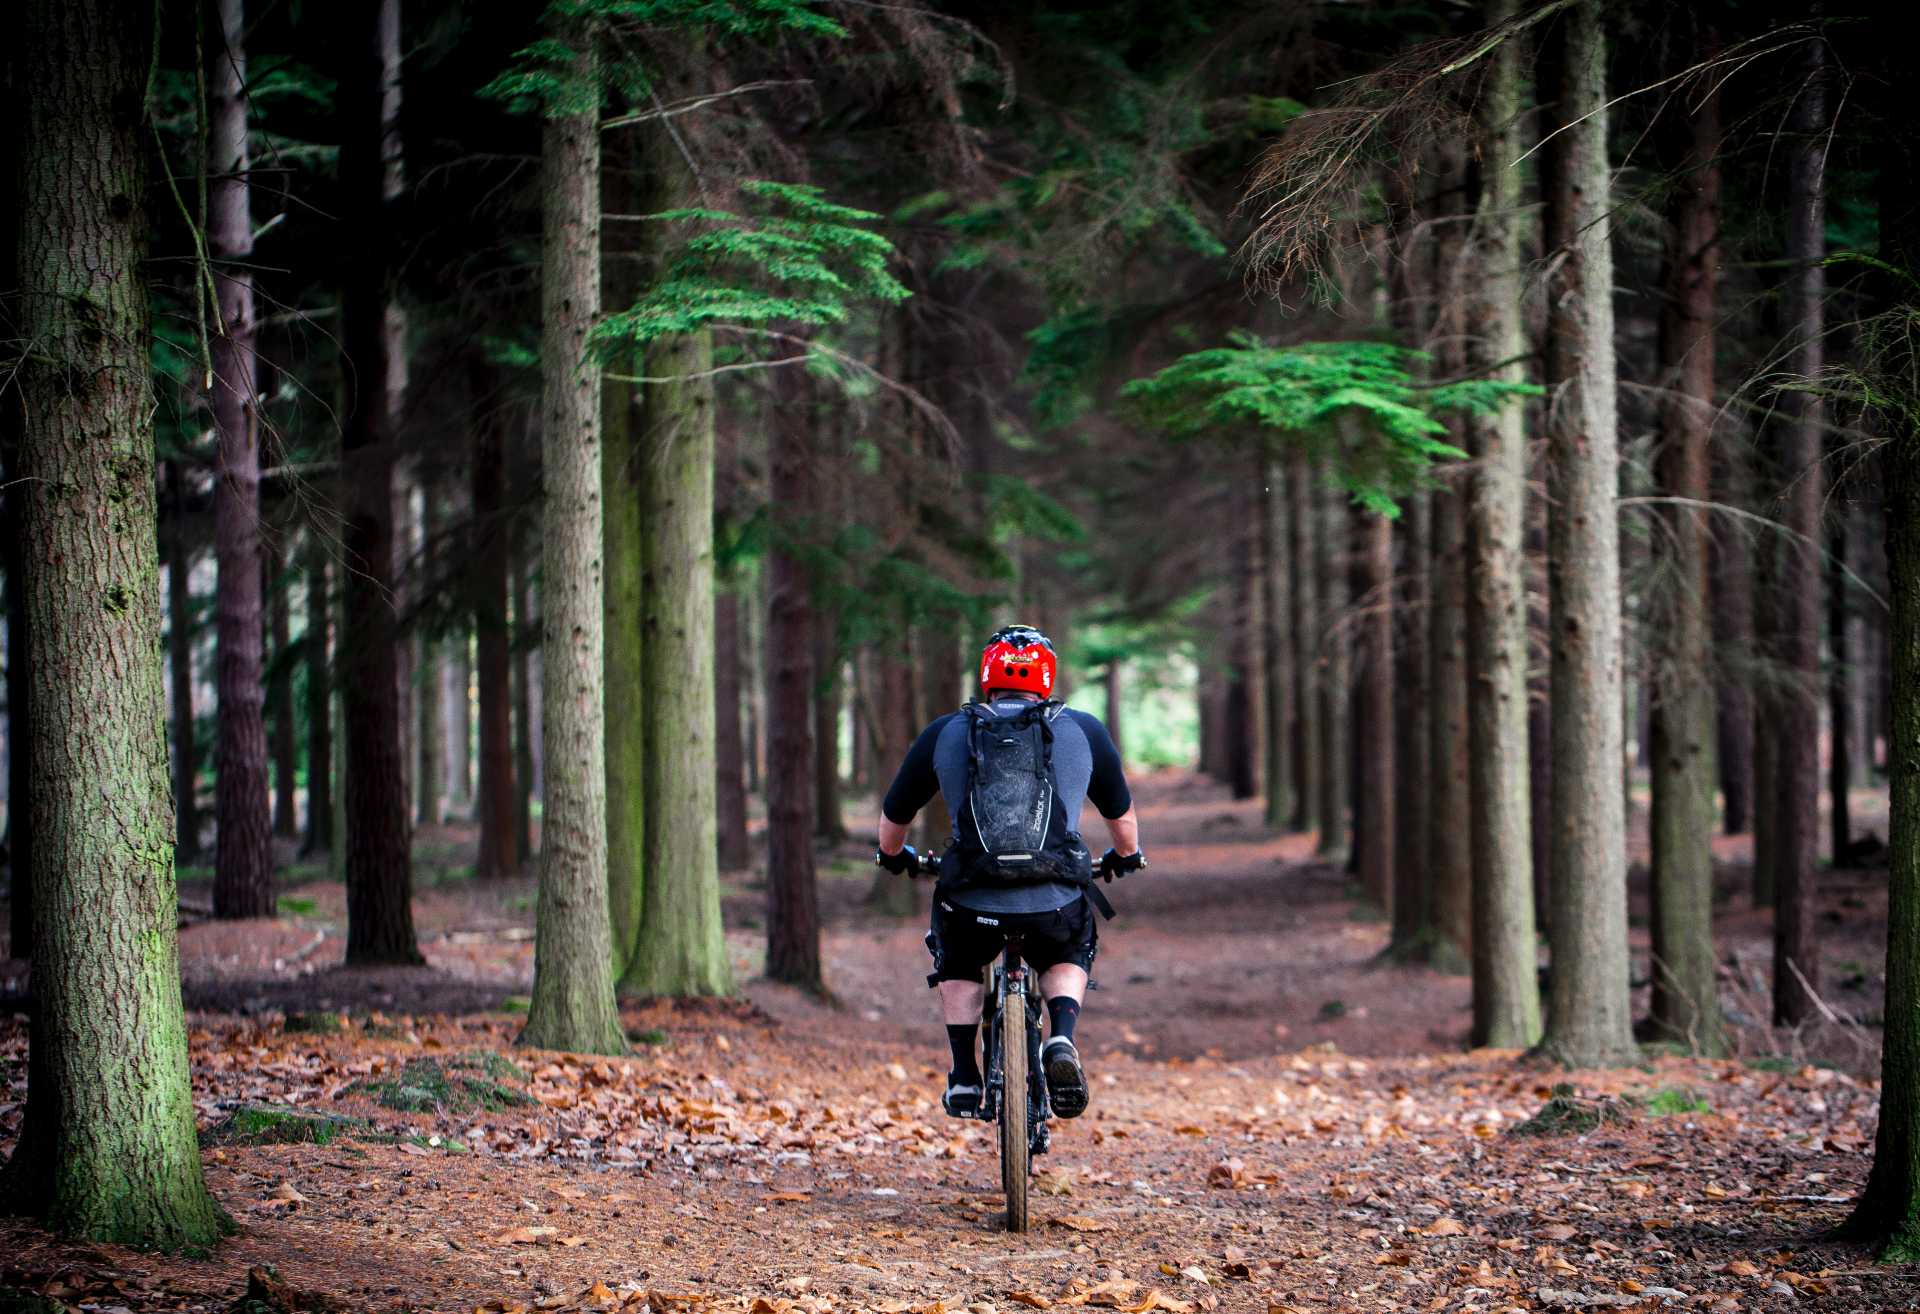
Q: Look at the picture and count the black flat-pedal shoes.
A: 2